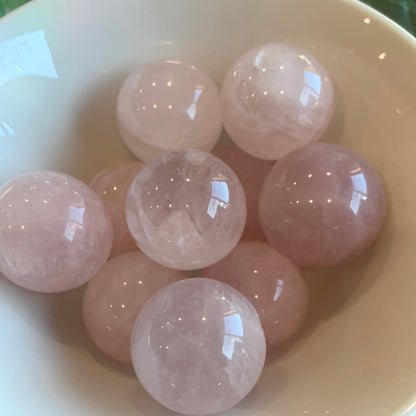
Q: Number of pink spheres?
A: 10